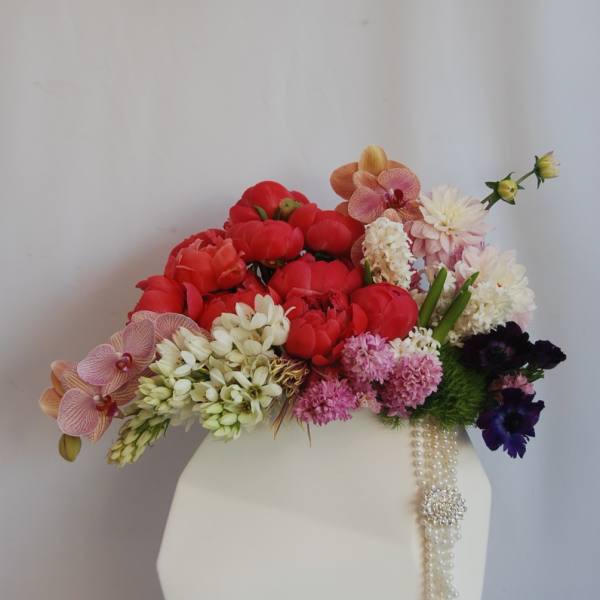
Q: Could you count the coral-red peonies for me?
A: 9